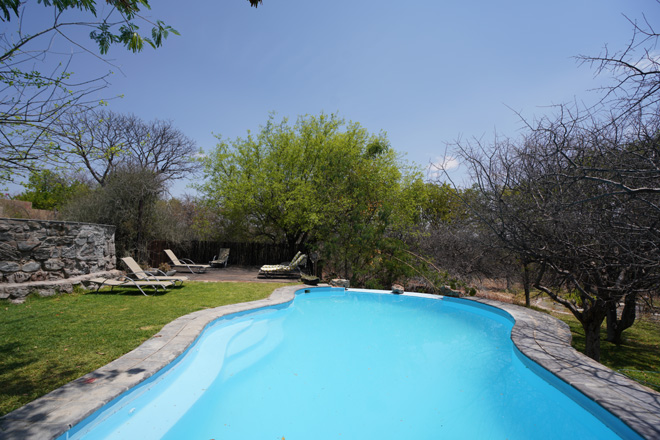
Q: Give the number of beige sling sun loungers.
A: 3